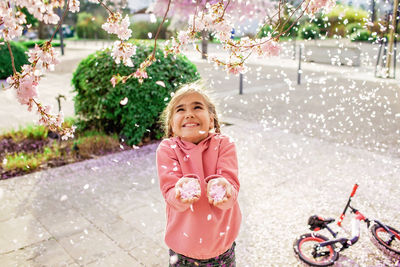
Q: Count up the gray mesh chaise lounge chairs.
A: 0